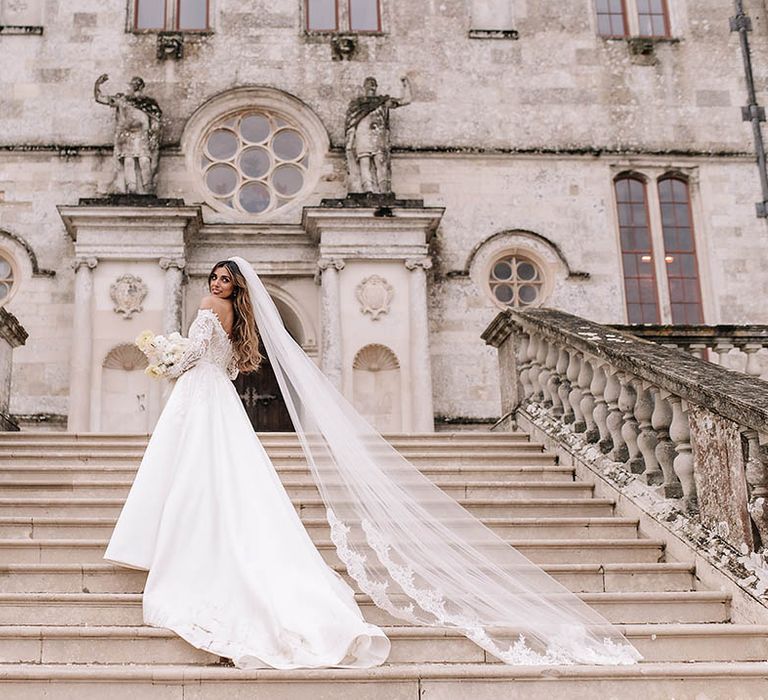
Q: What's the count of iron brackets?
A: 3